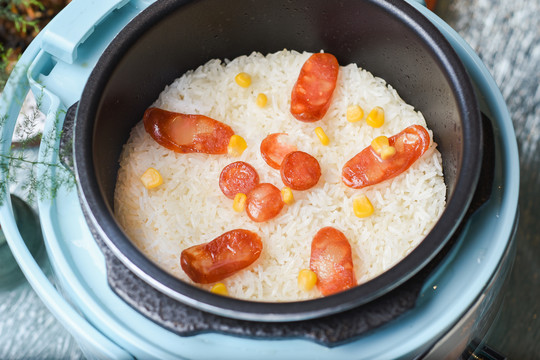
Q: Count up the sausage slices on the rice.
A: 9